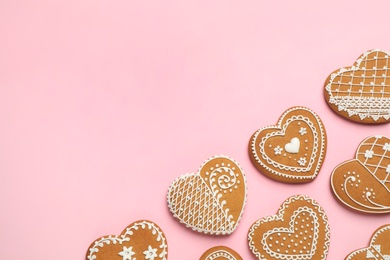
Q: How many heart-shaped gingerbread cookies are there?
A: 8